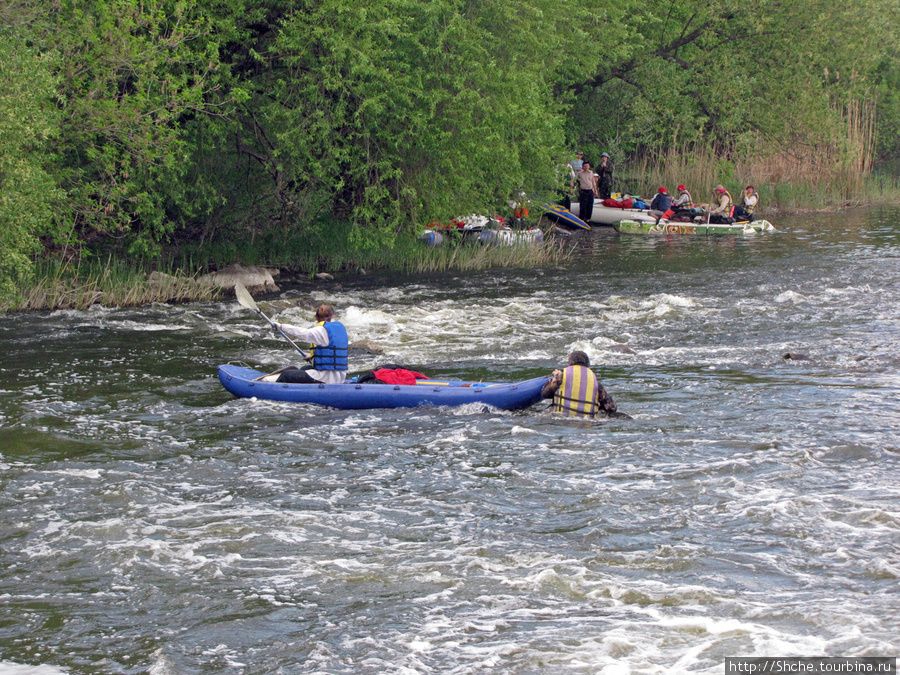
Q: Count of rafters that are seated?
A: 5